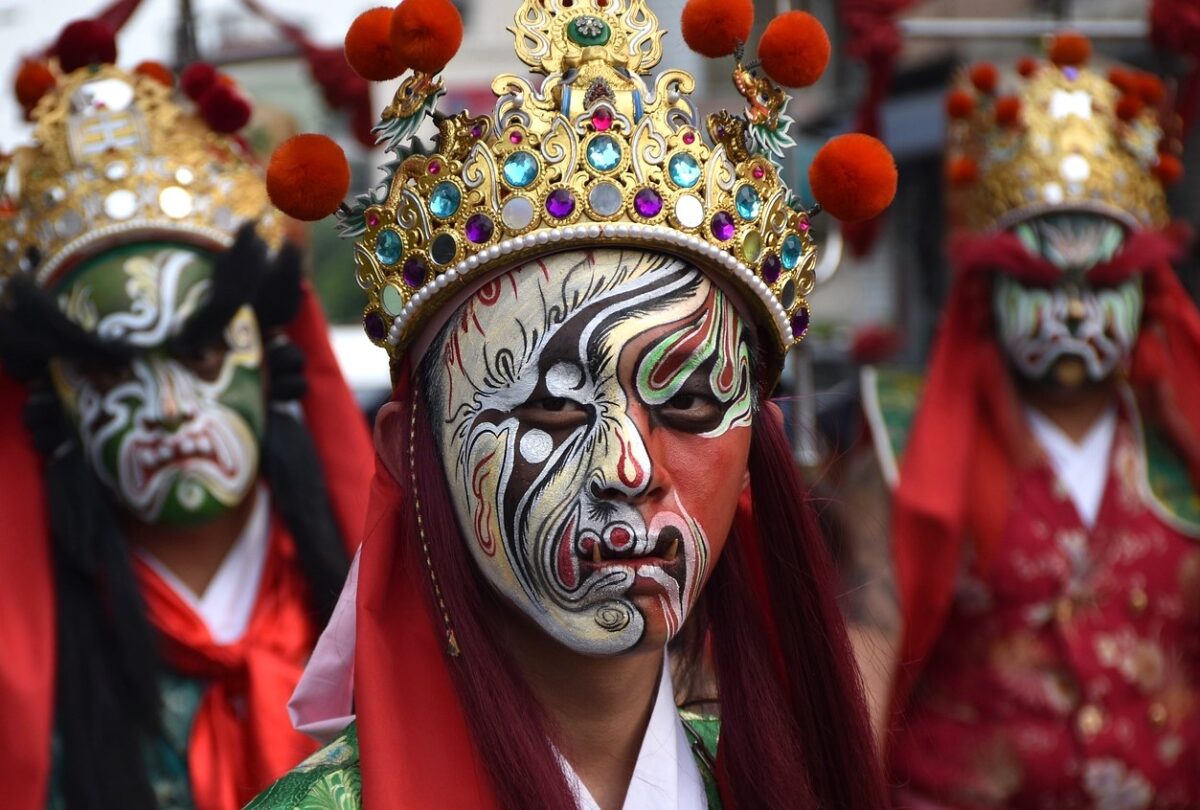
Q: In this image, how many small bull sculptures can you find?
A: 0